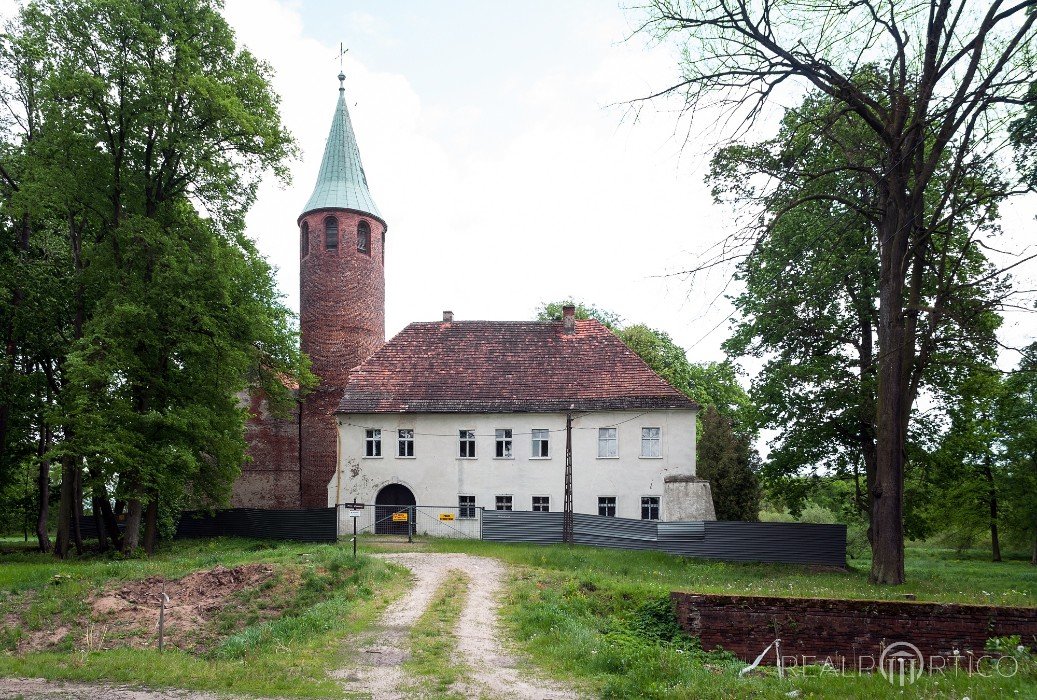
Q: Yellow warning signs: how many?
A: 2